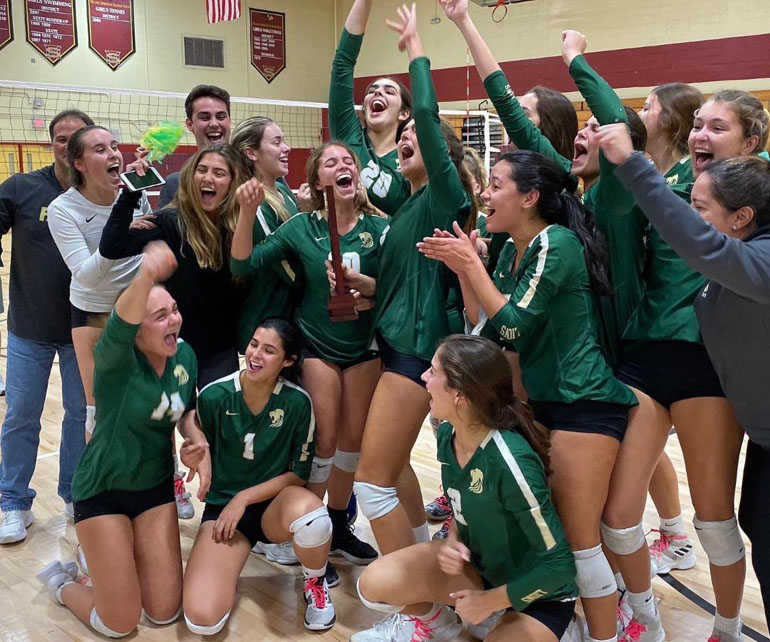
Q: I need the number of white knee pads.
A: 12